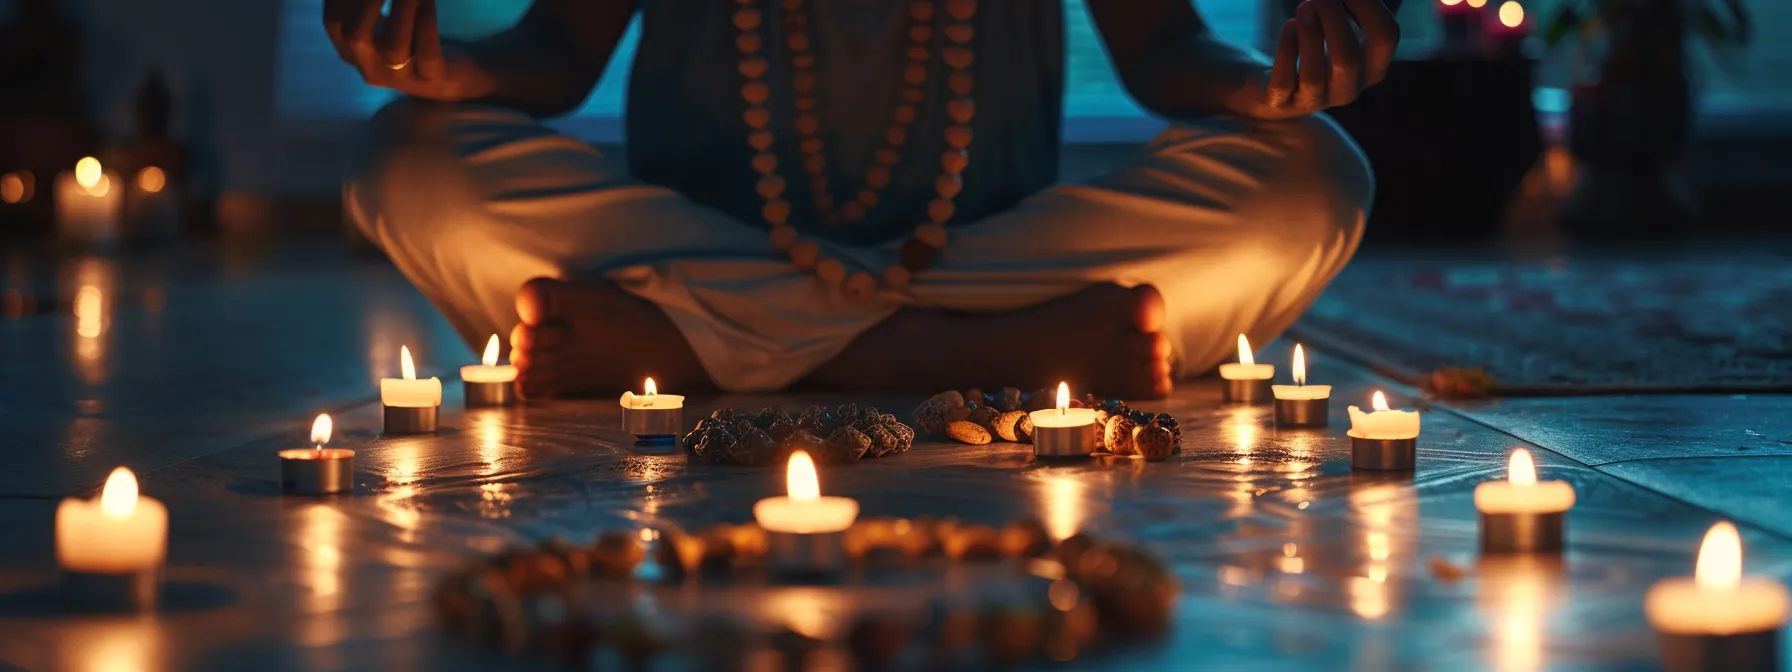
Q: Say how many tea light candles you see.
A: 12